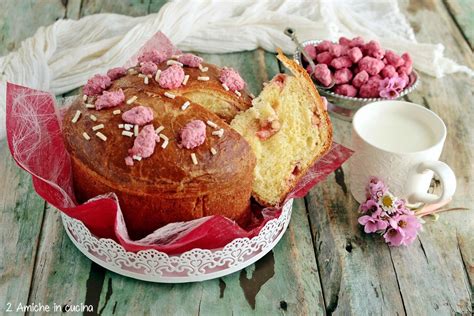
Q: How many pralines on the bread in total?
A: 11